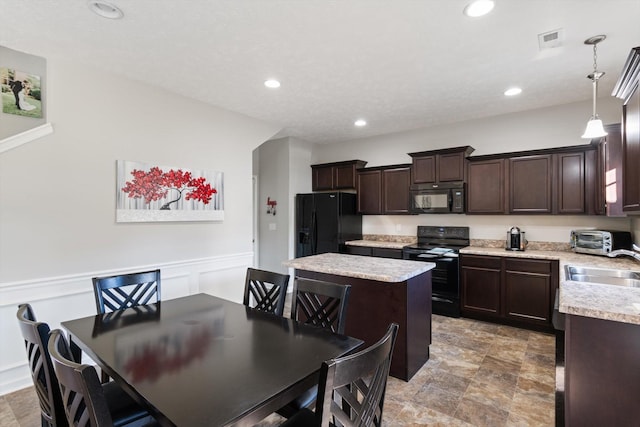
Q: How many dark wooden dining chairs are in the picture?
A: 6